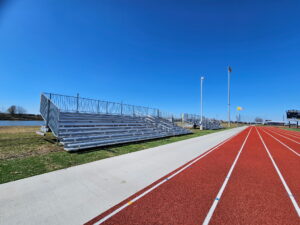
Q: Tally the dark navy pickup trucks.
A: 0